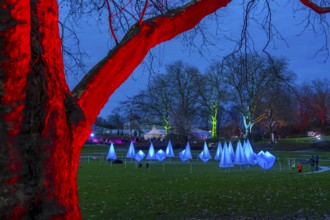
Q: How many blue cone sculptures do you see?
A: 12